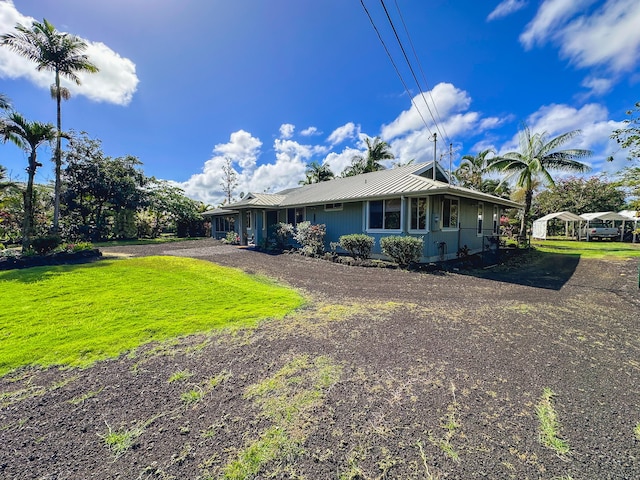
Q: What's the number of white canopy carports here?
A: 3